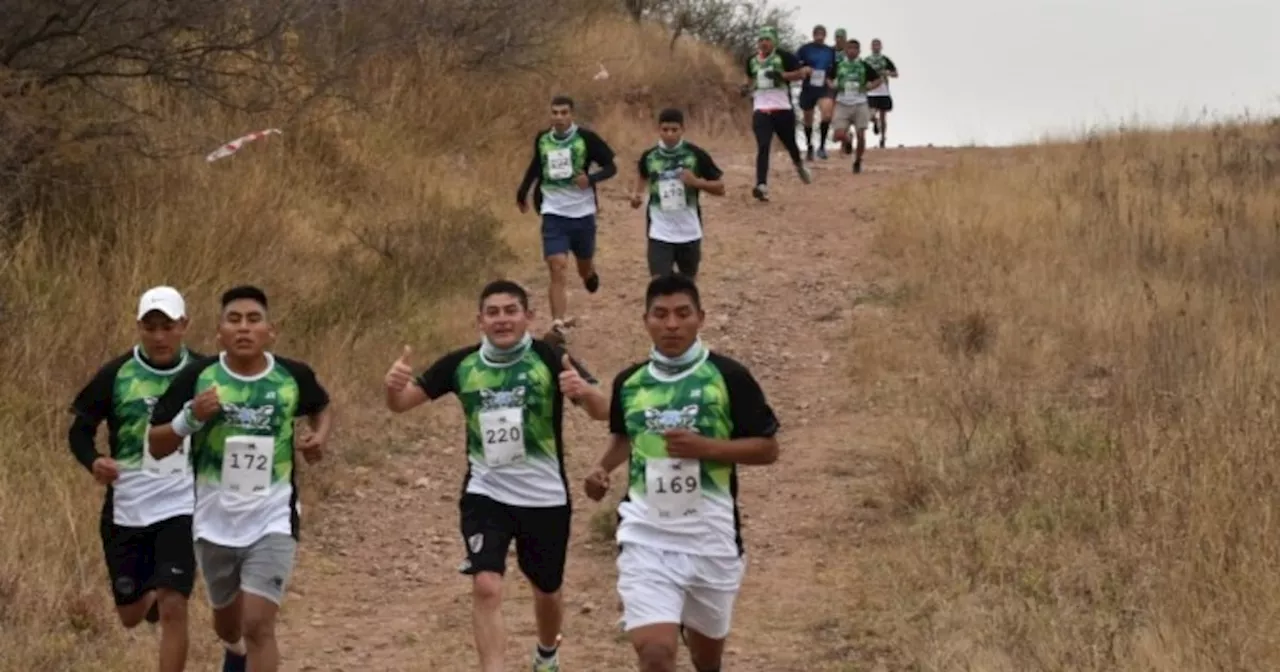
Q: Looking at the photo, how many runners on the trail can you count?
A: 11